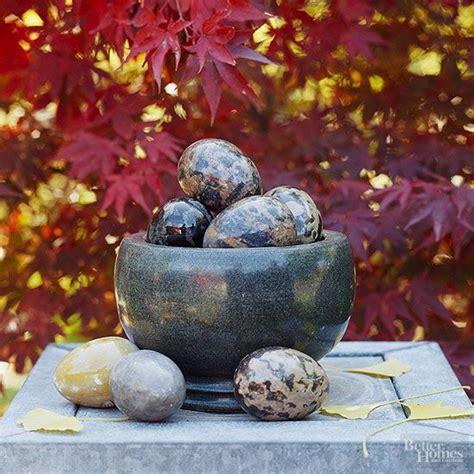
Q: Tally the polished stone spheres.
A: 7